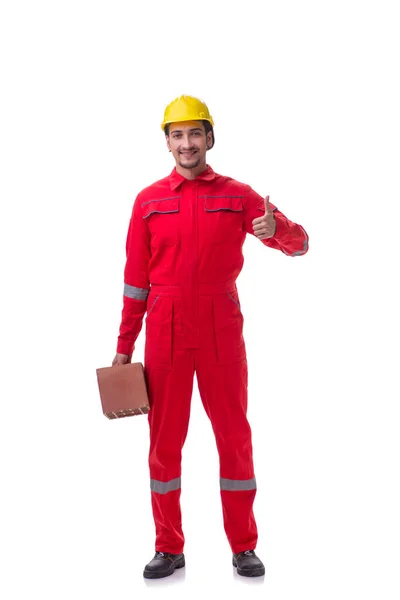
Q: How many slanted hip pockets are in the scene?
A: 2